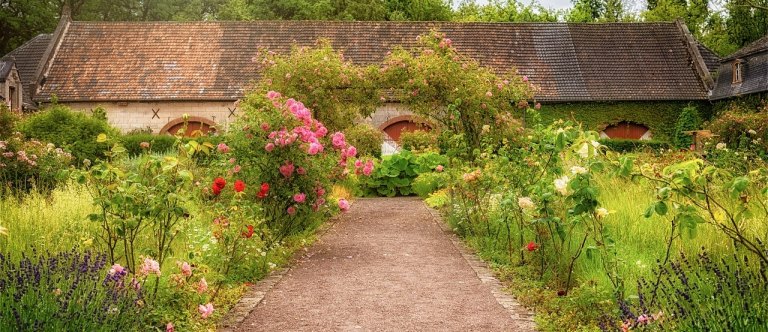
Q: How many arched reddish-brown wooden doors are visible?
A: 3